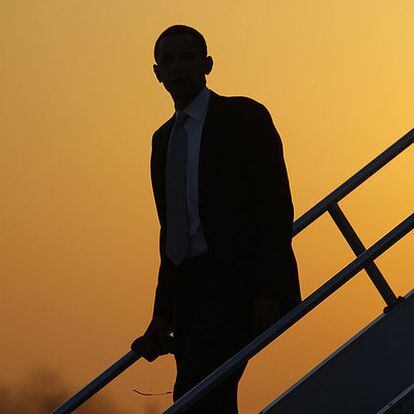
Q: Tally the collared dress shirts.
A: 1